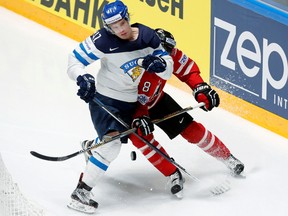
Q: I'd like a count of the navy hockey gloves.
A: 2